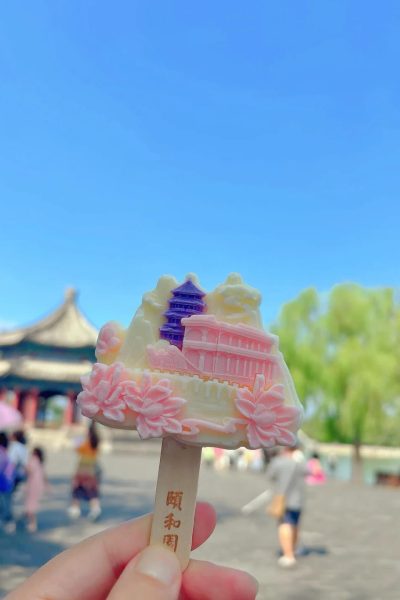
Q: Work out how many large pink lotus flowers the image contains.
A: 3